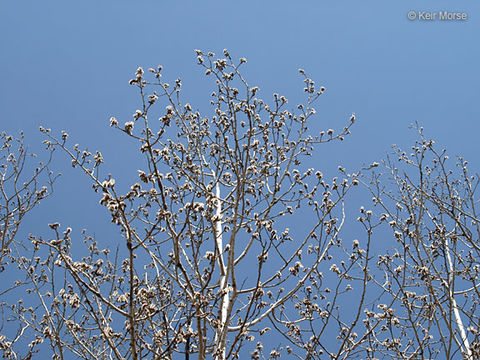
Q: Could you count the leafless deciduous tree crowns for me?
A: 3